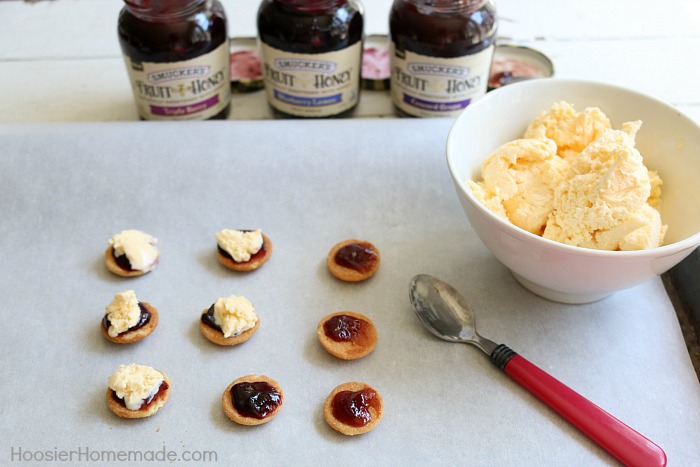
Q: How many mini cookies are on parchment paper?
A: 9